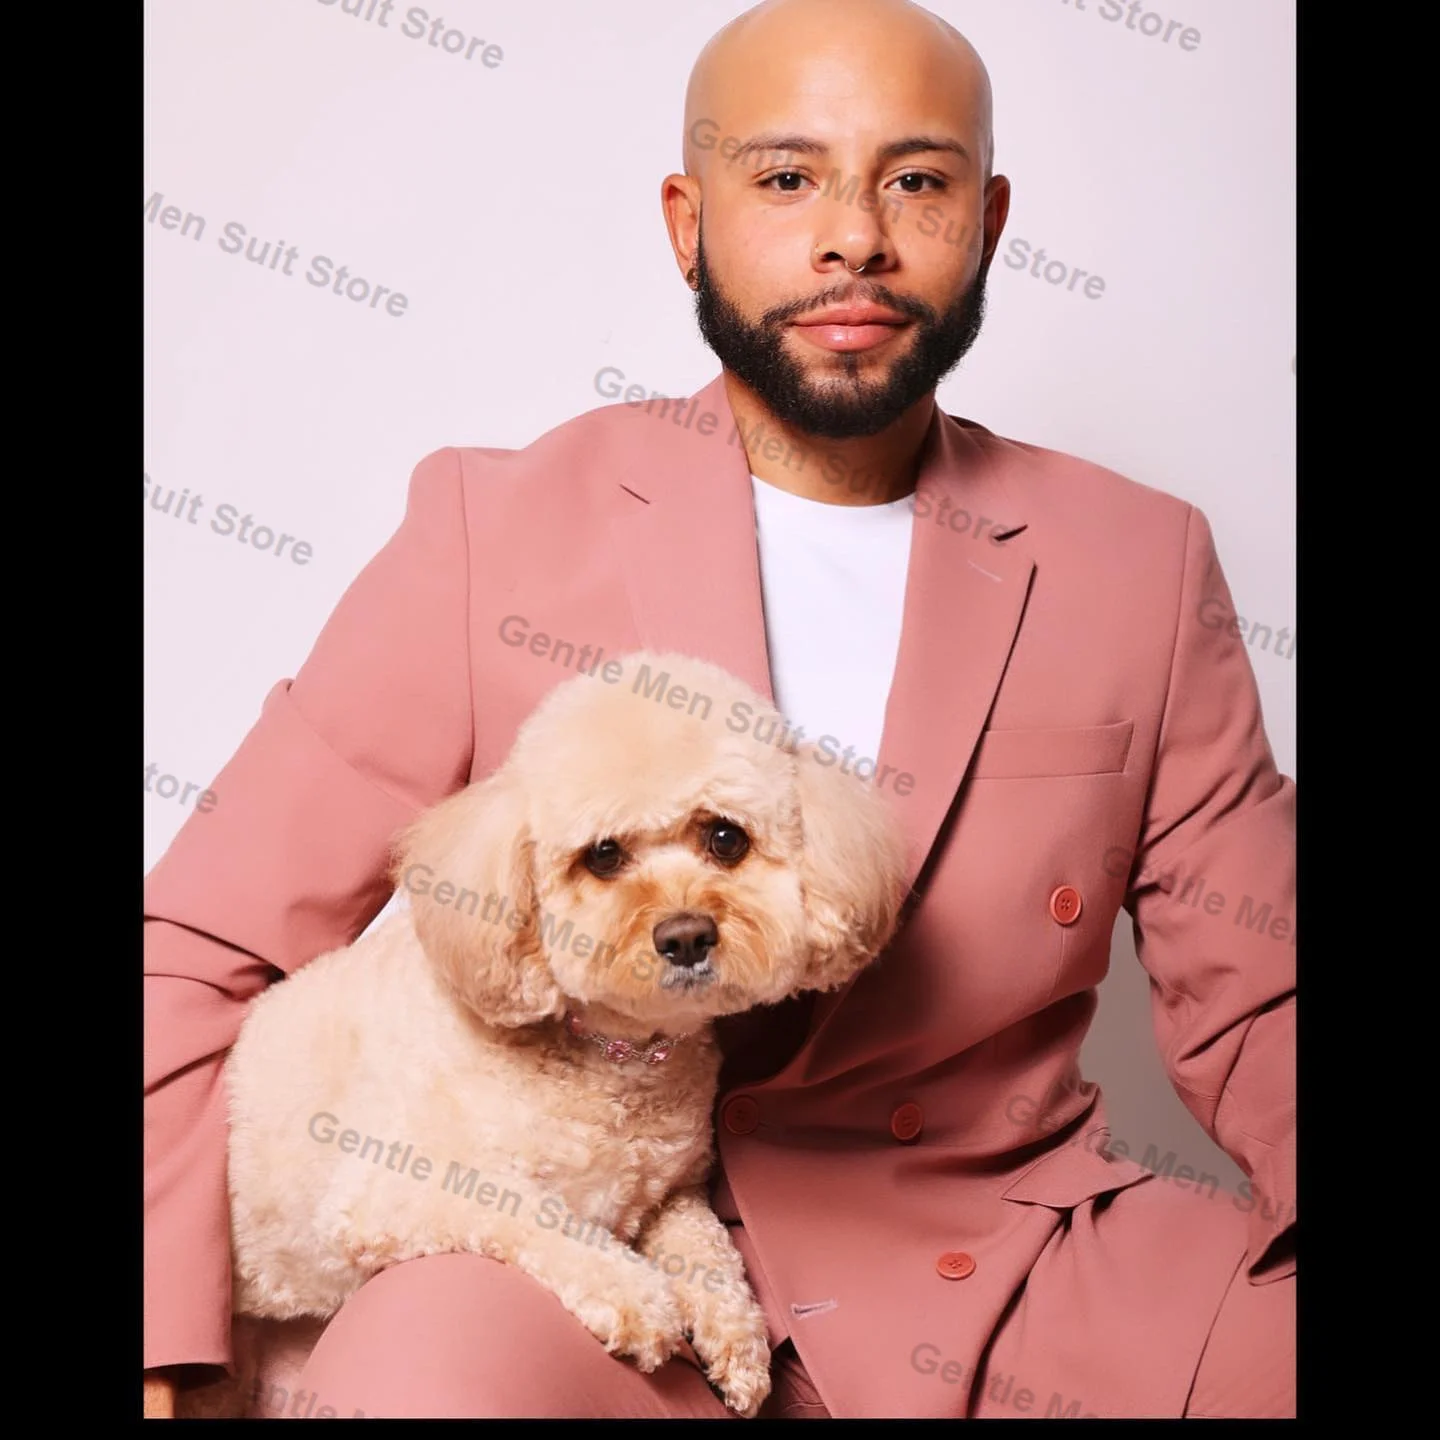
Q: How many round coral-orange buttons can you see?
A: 4